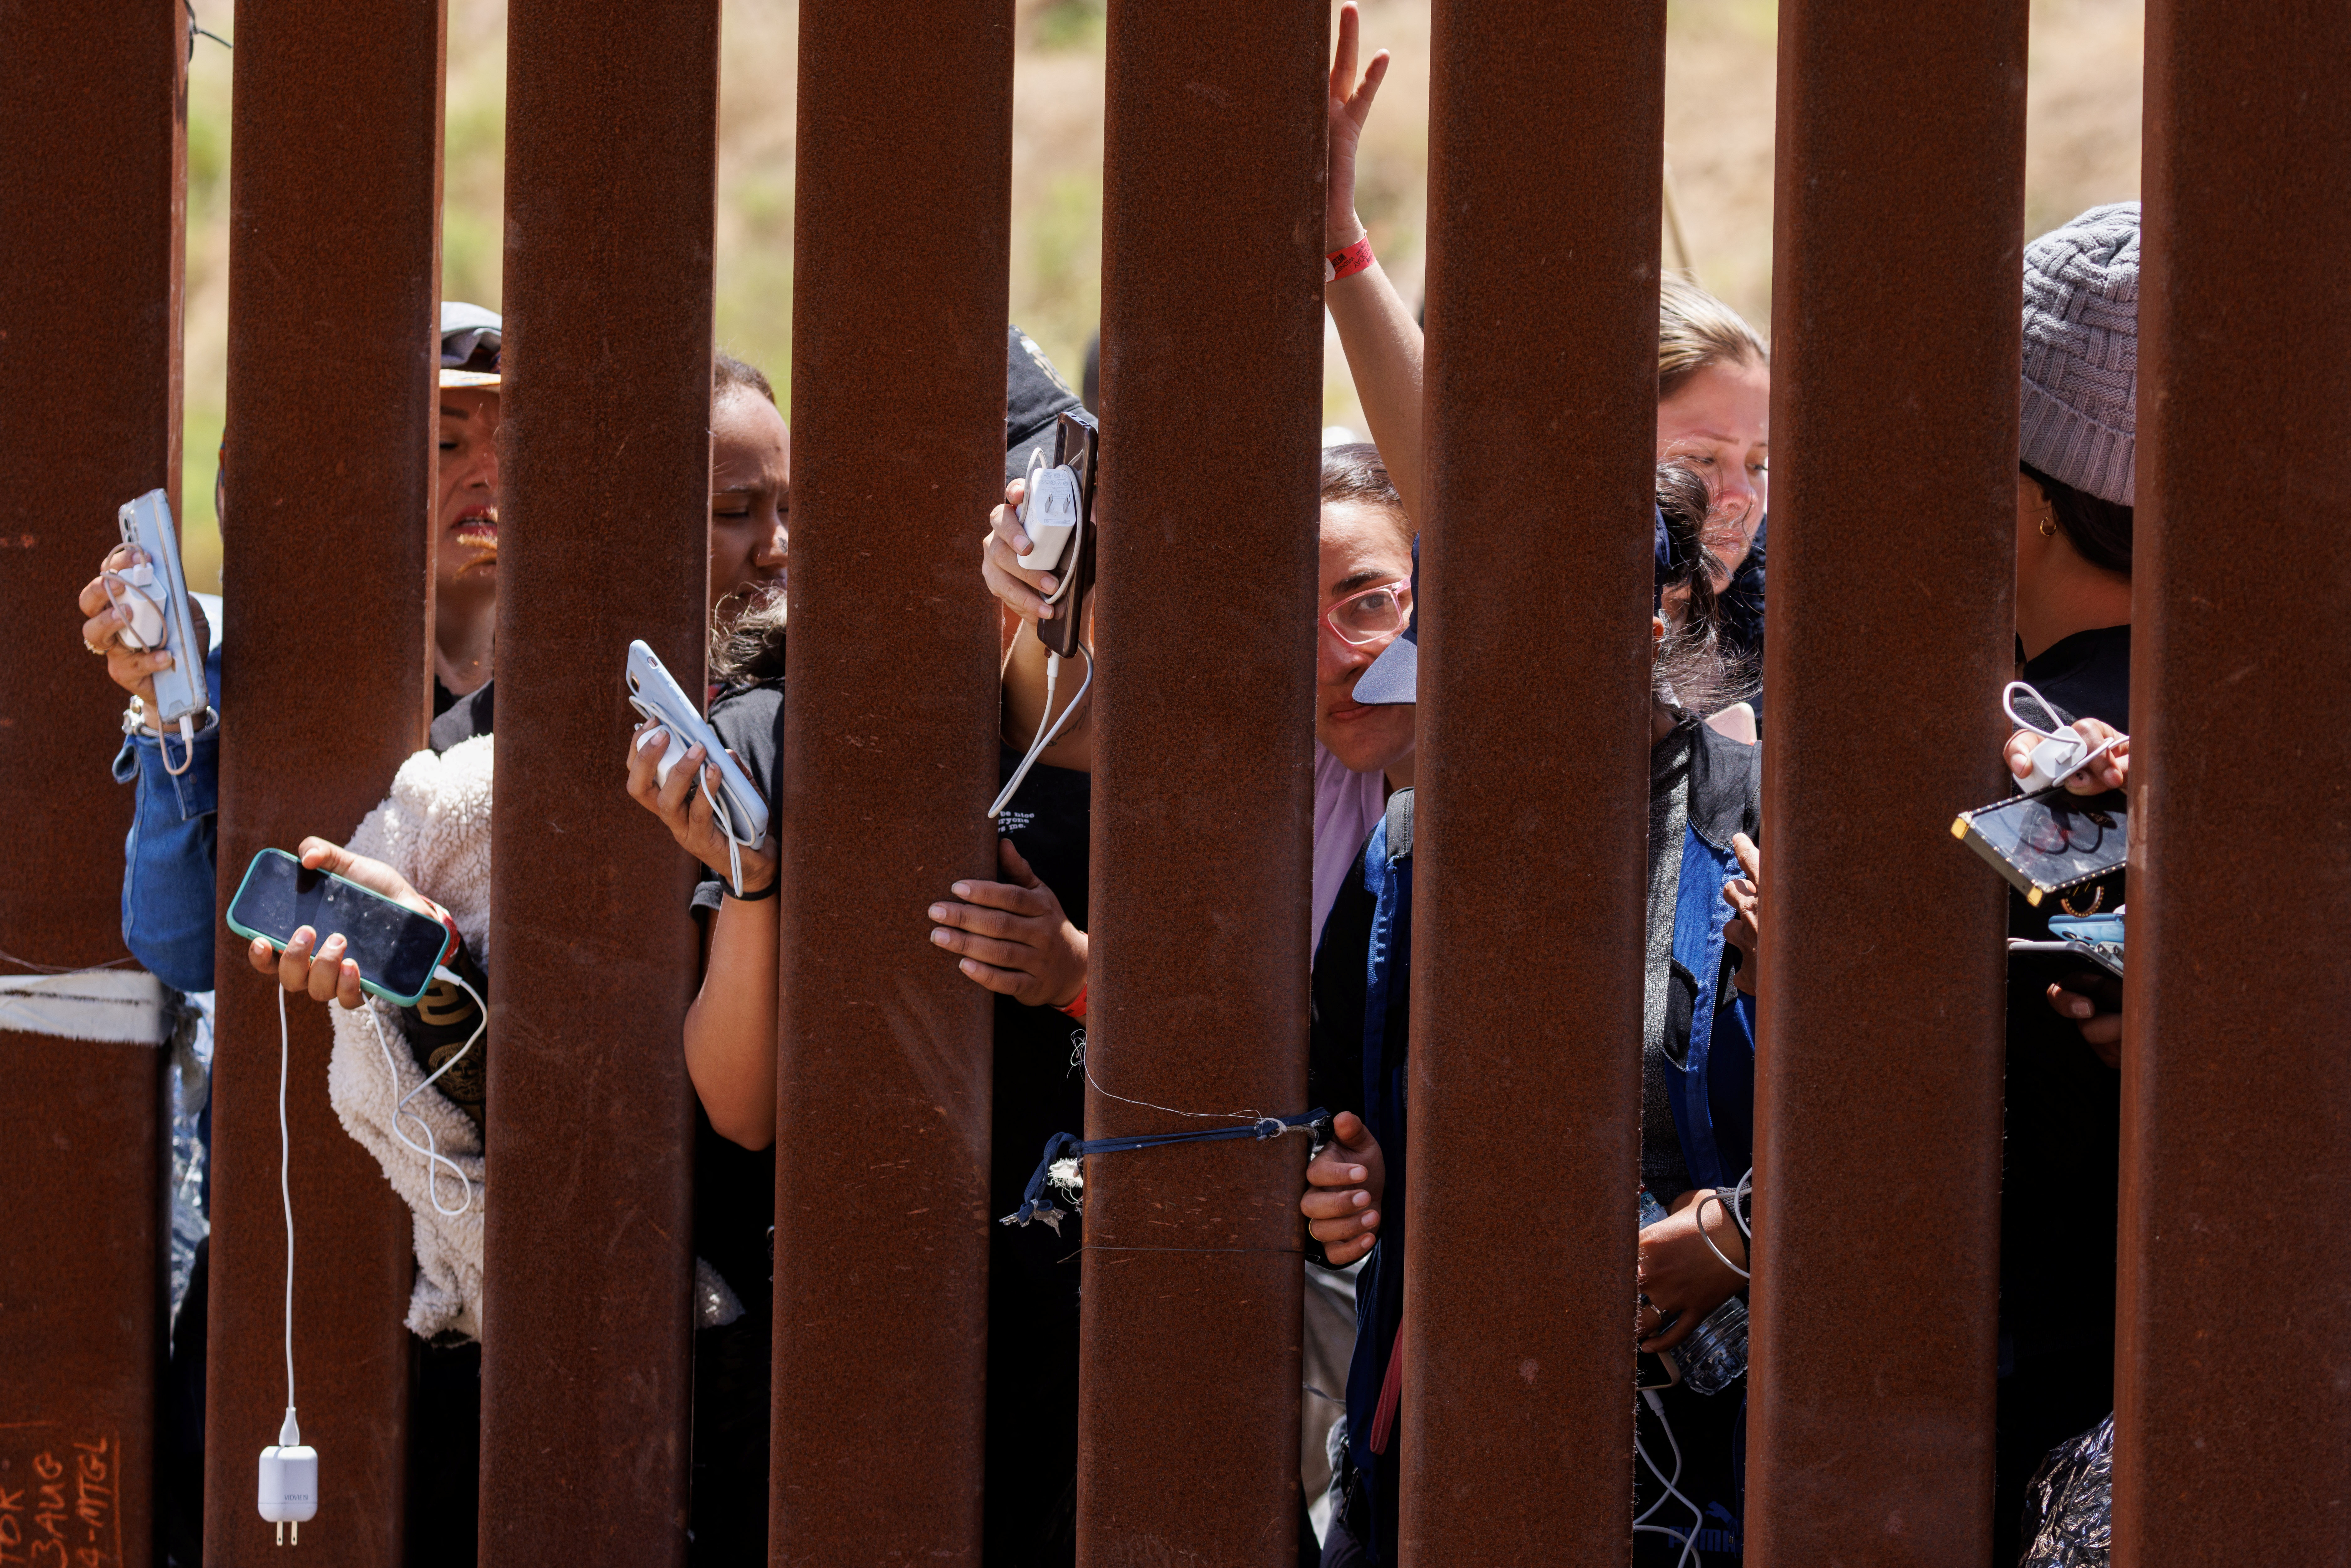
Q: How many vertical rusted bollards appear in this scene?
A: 8